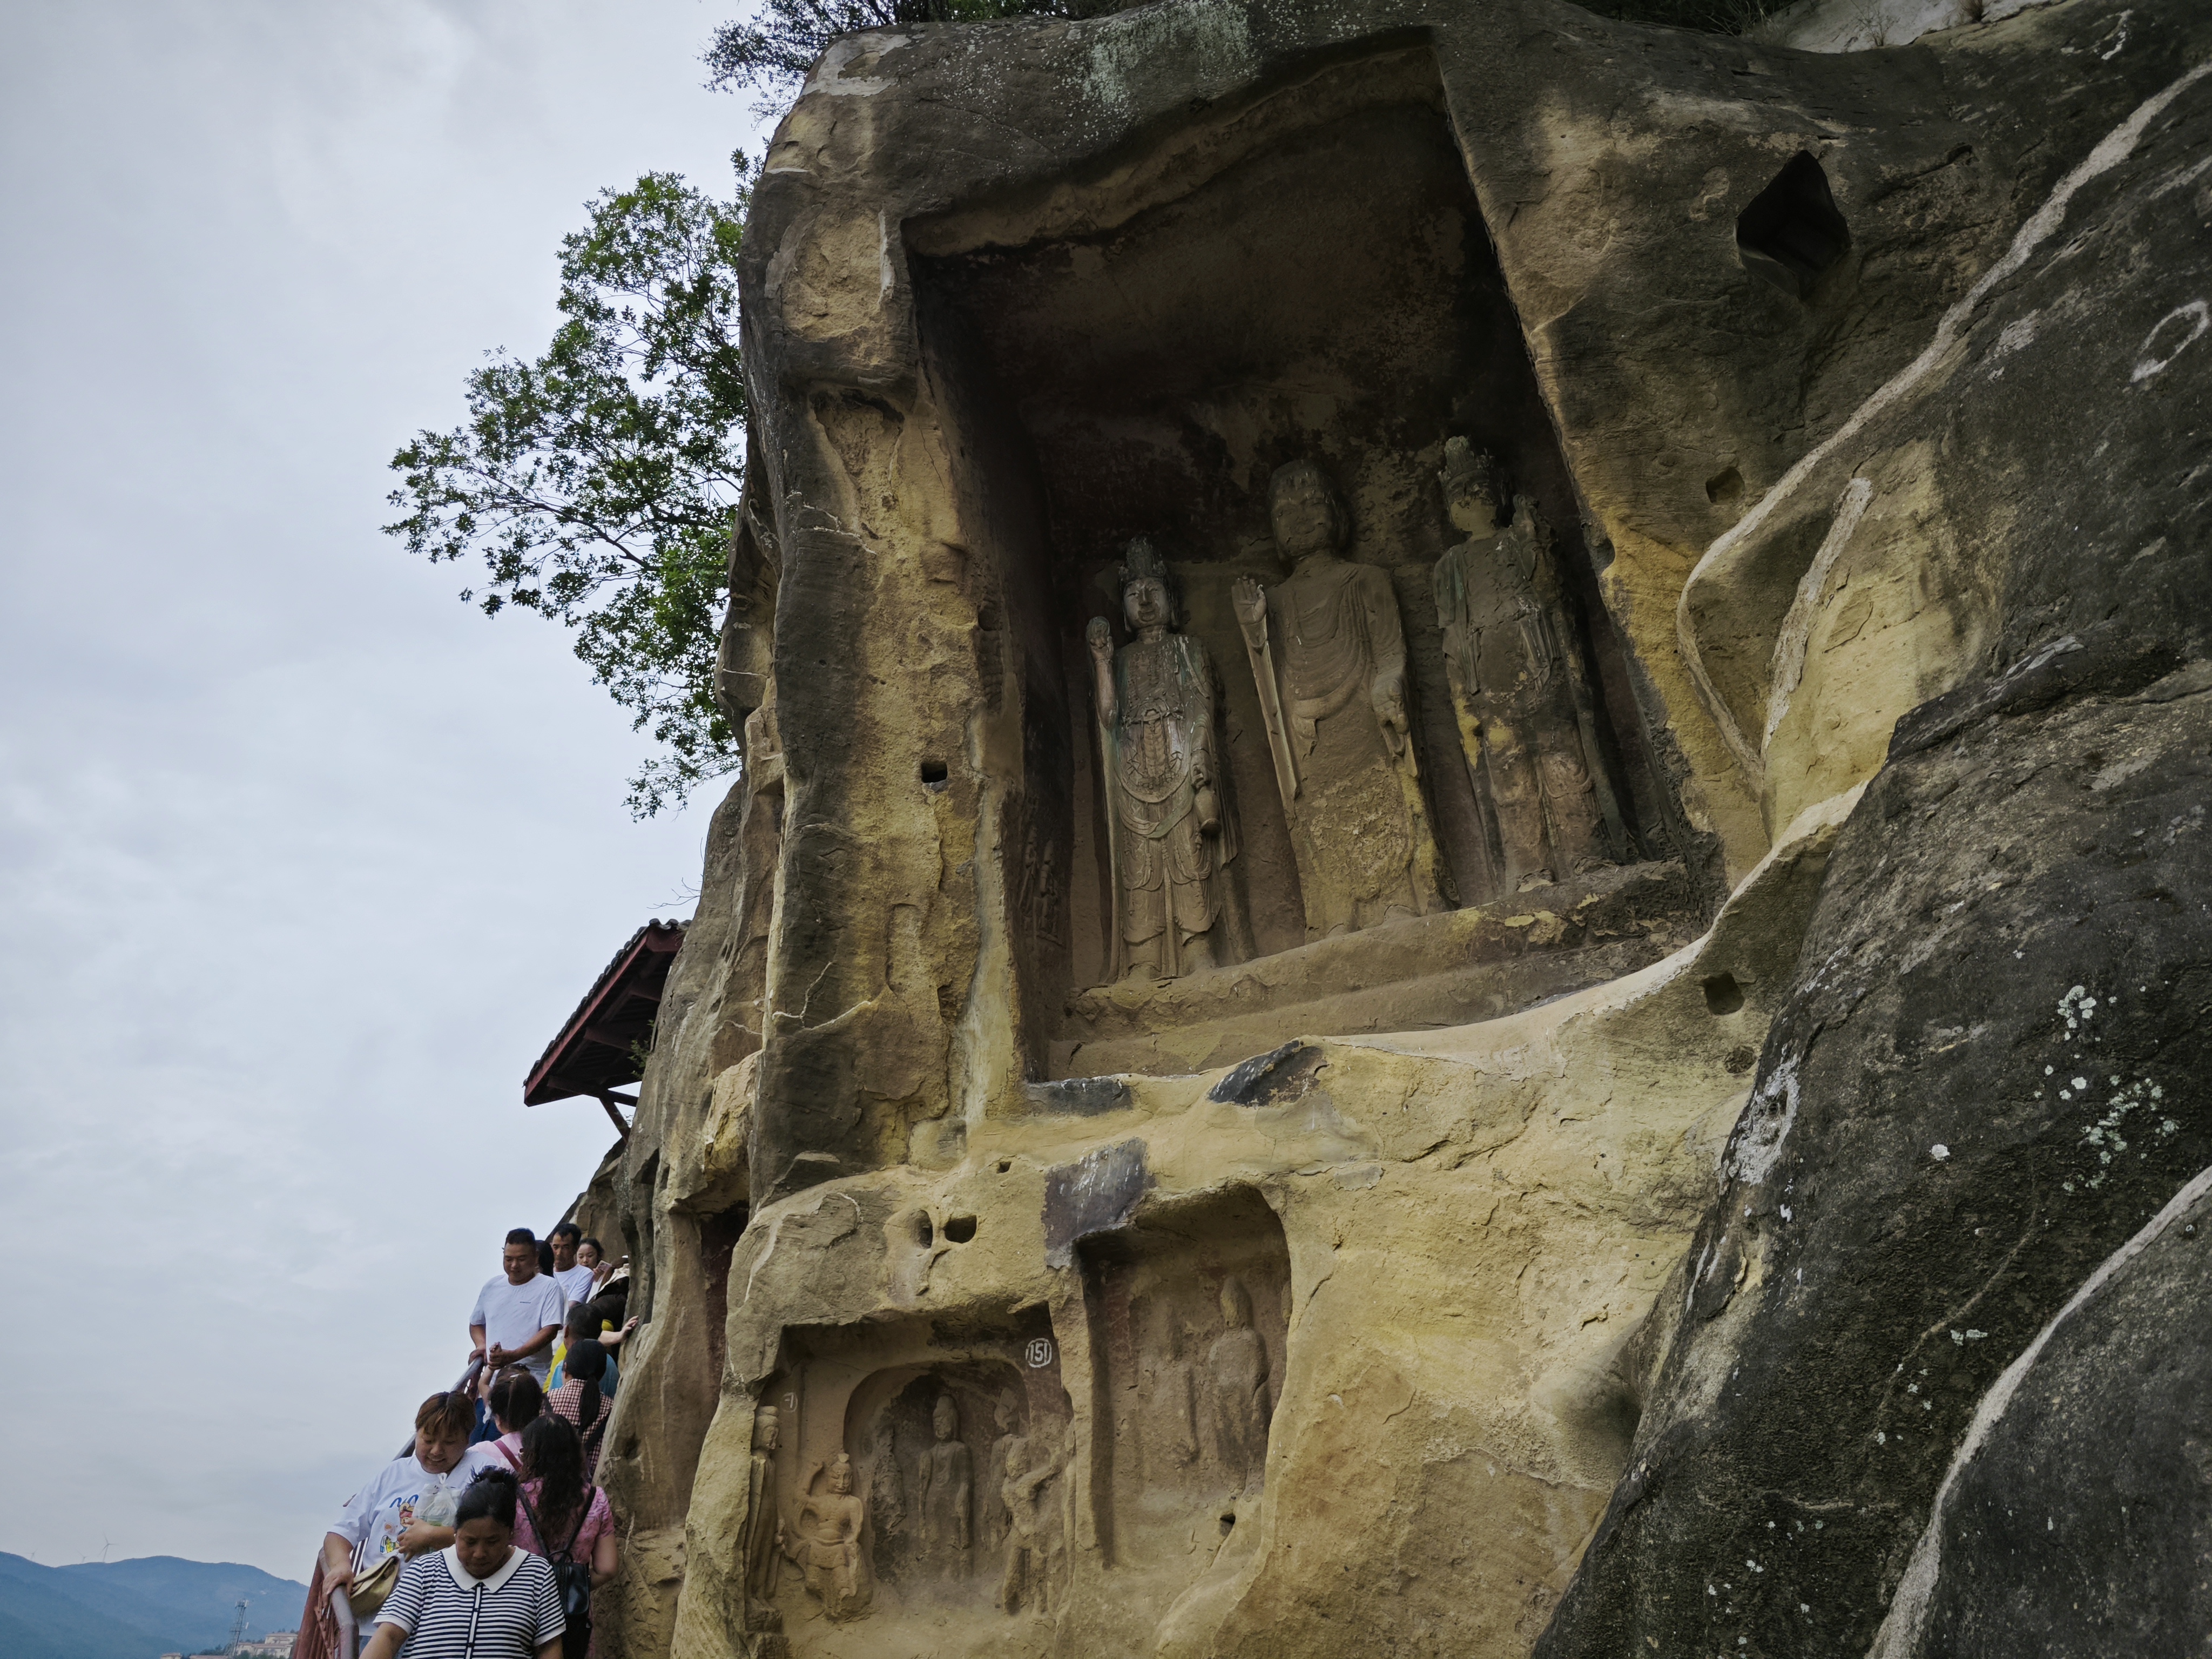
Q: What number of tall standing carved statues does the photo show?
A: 3